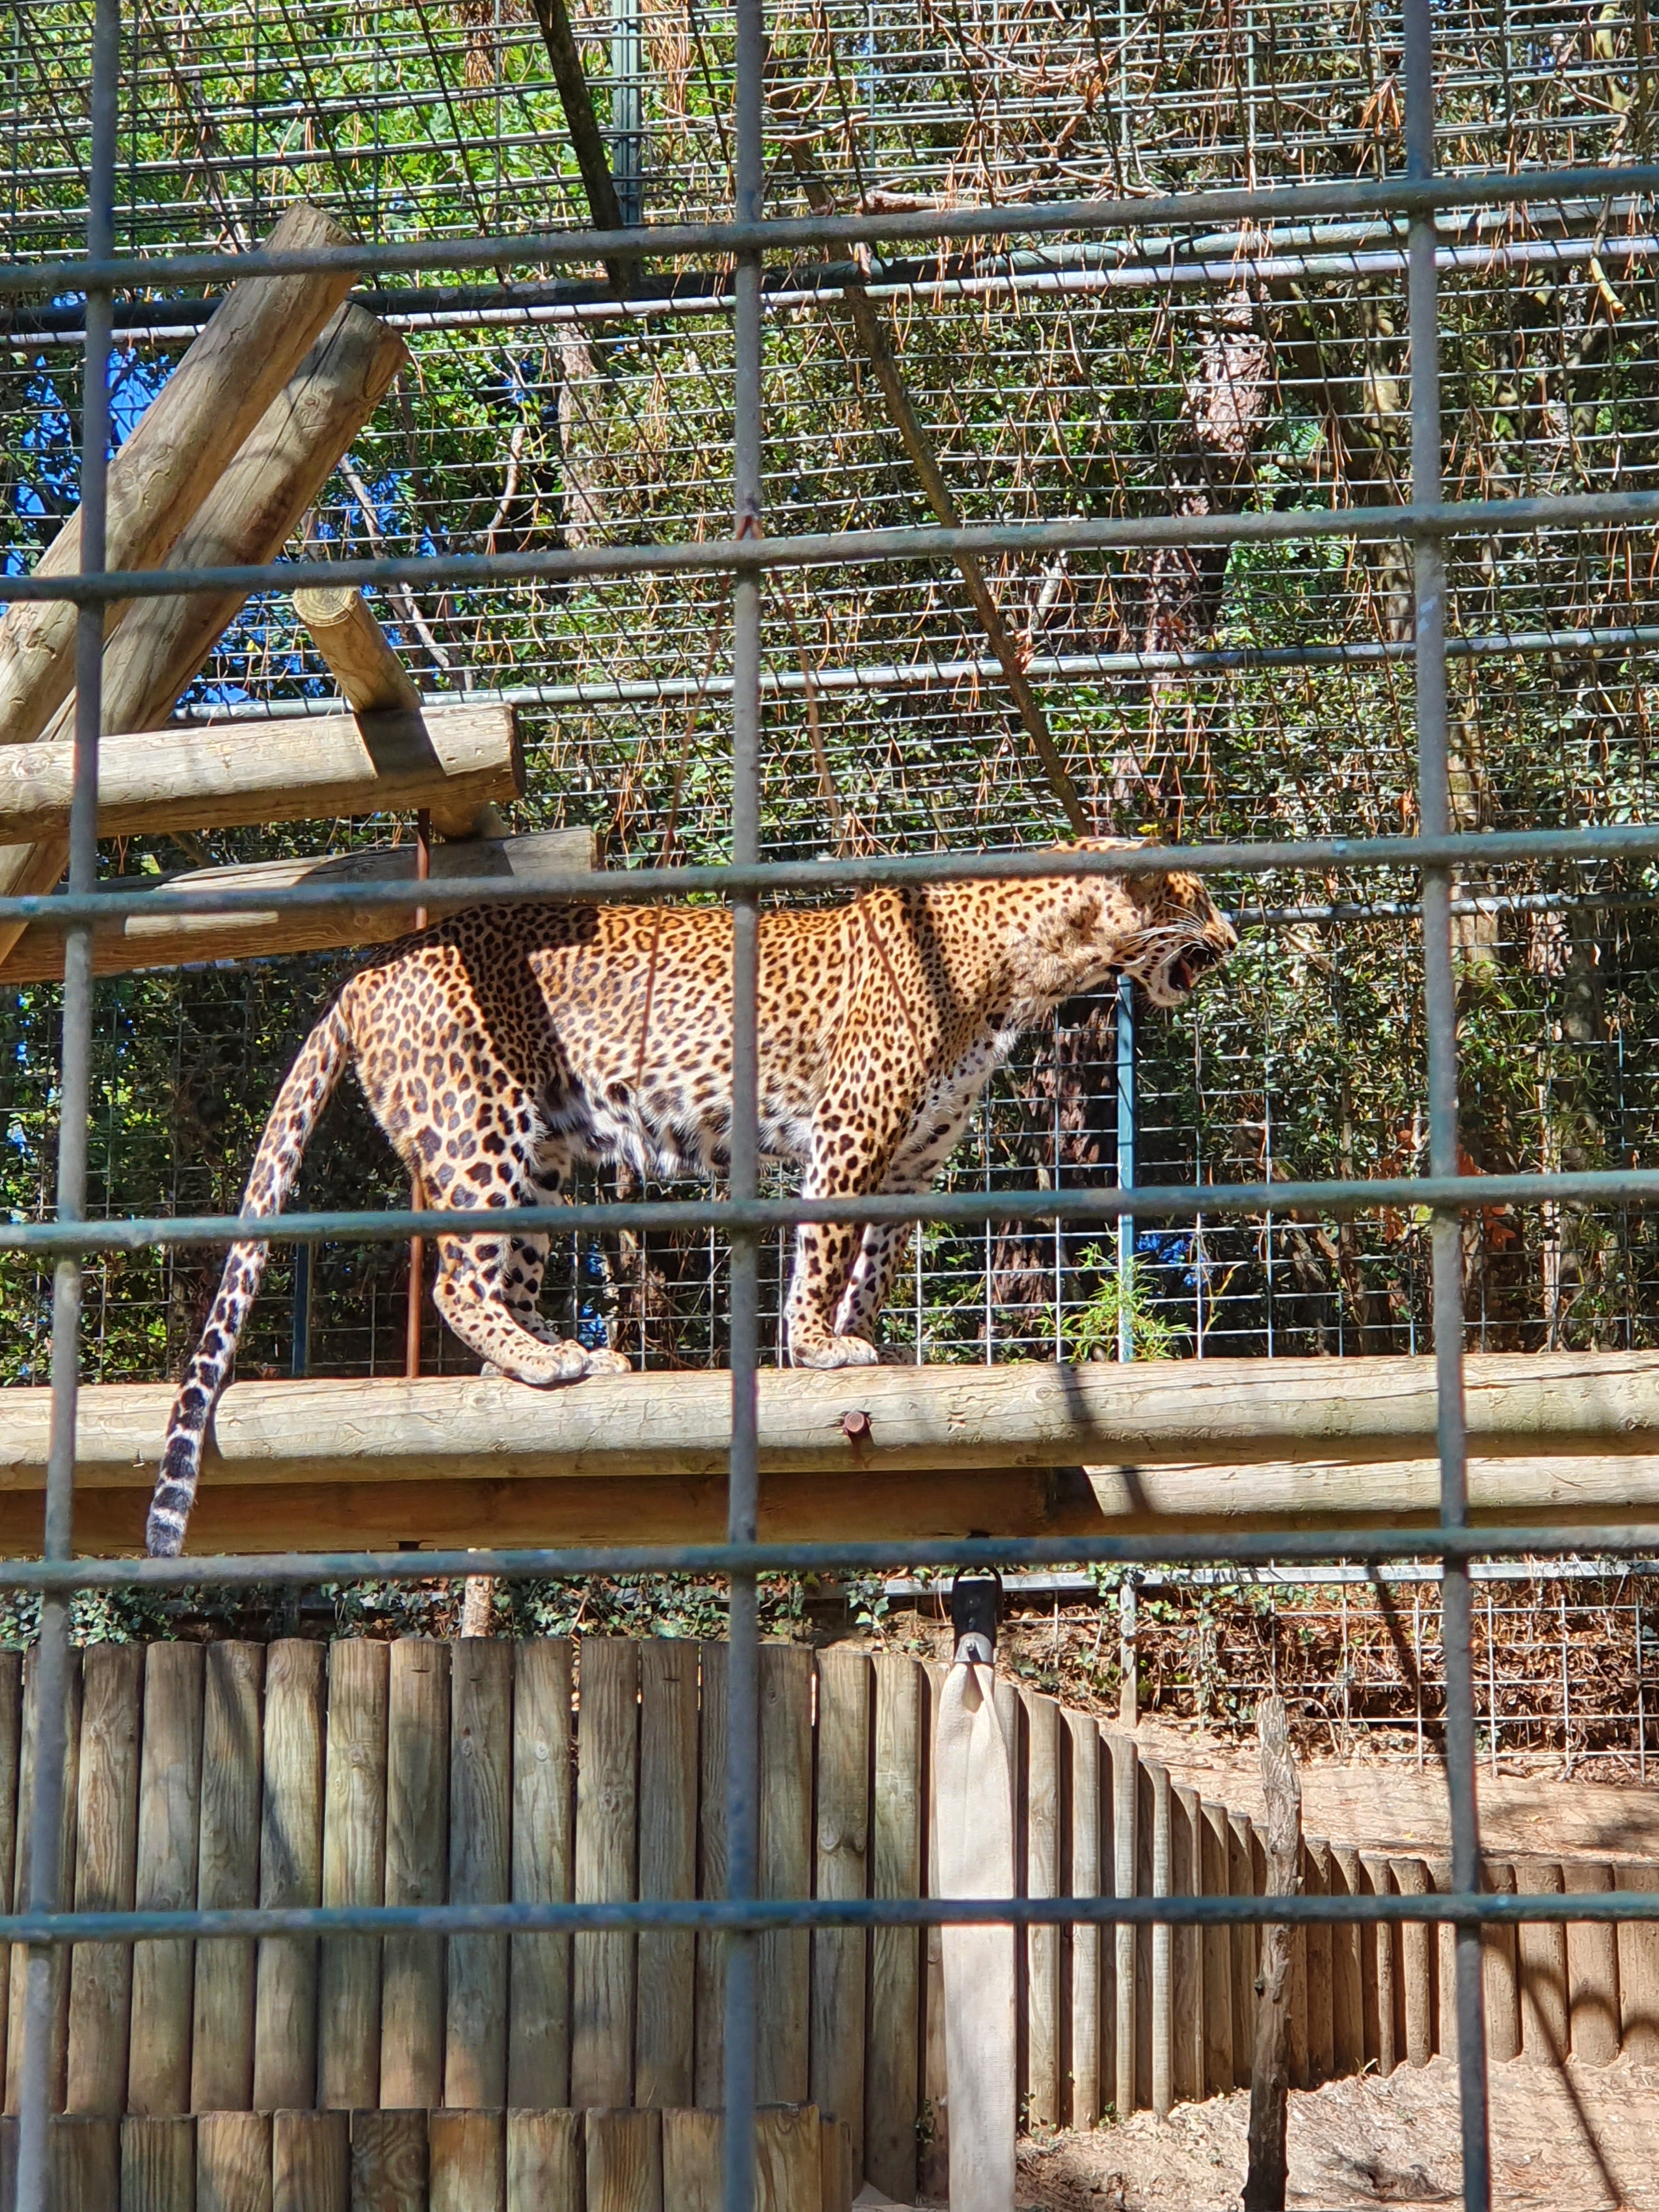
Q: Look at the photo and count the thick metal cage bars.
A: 9